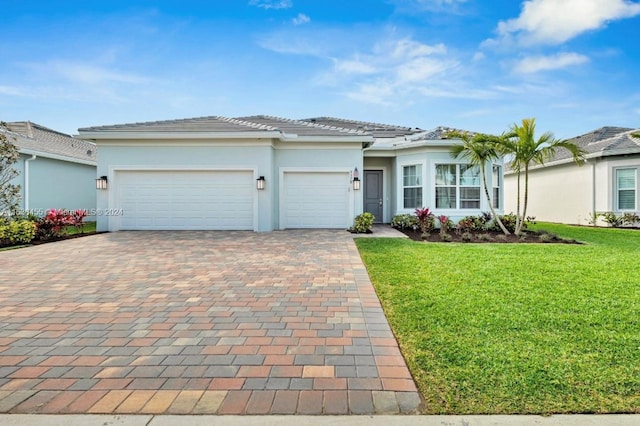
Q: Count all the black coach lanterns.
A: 3